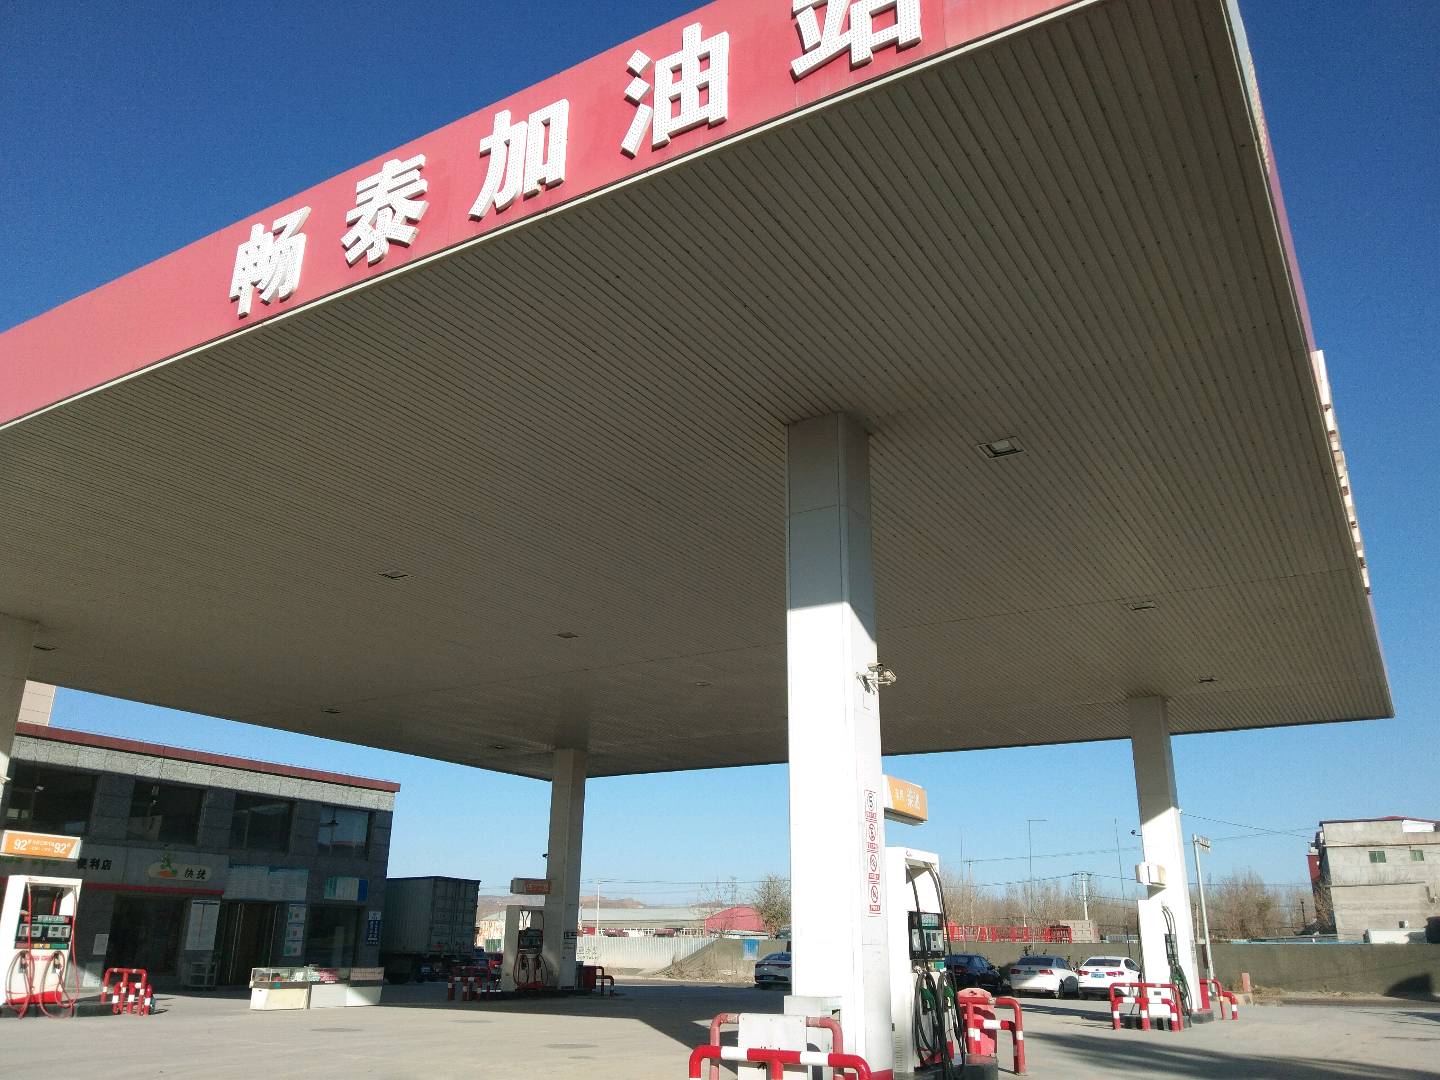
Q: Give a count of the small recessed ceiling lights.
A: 9